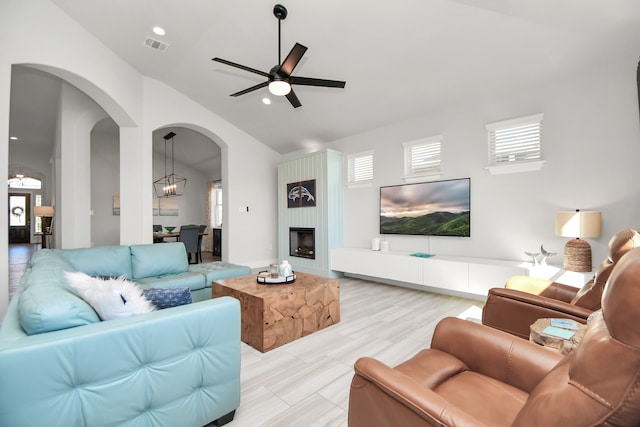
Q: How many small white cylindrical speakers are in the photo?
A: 2